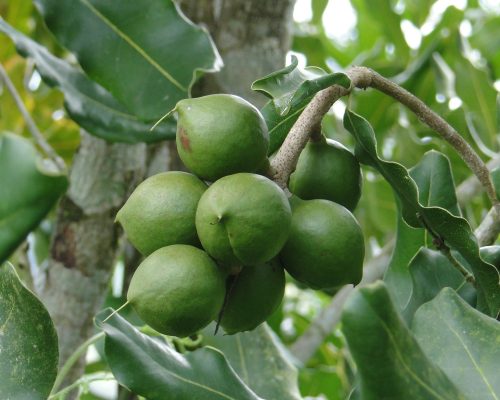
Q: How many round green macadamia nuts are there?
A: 7